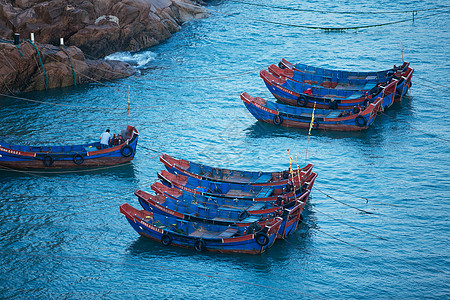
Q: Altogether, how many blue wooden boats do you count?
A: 10